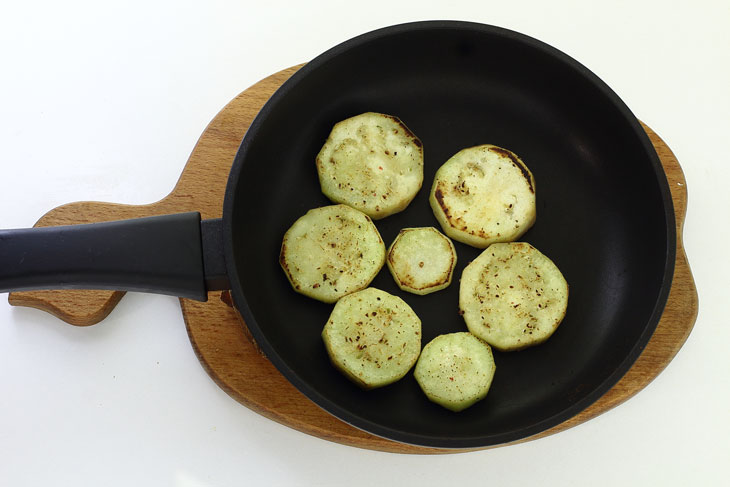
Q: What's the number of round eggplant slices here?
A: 7